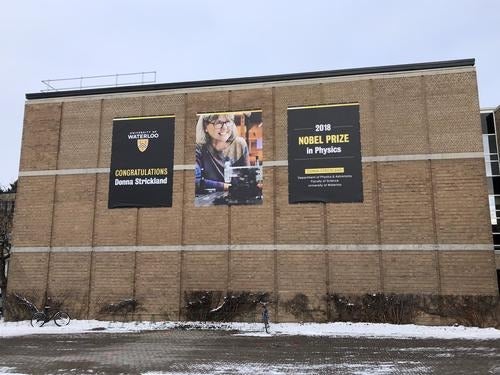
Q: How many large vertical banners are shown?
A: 3